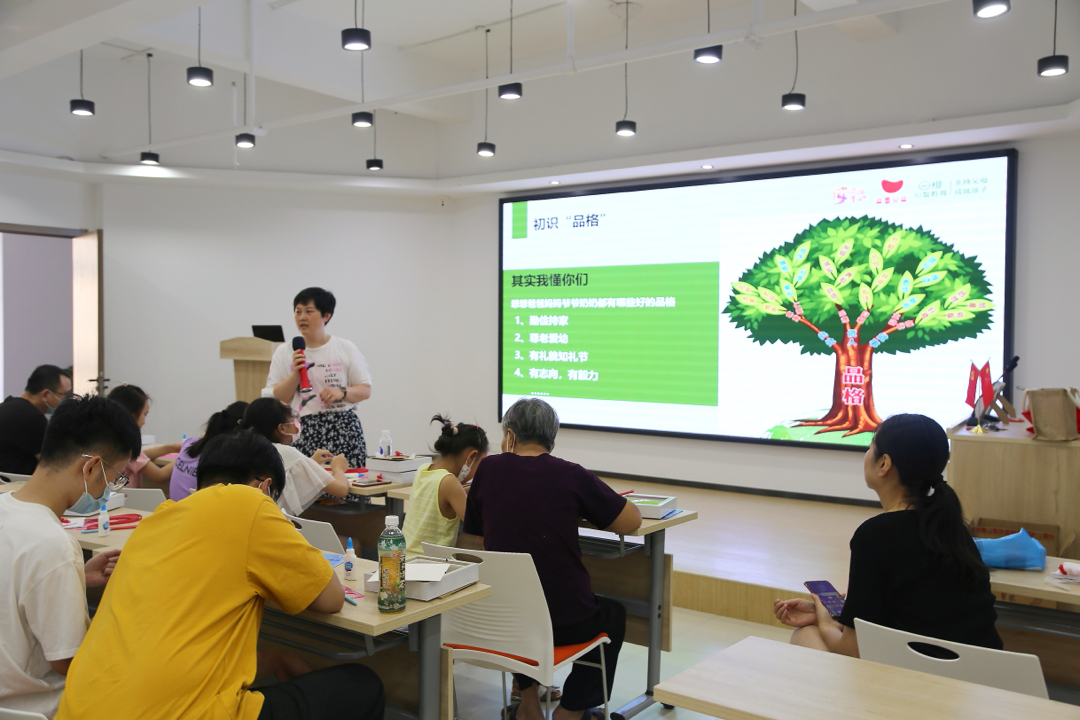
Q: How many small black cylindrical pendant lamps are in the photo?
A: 14